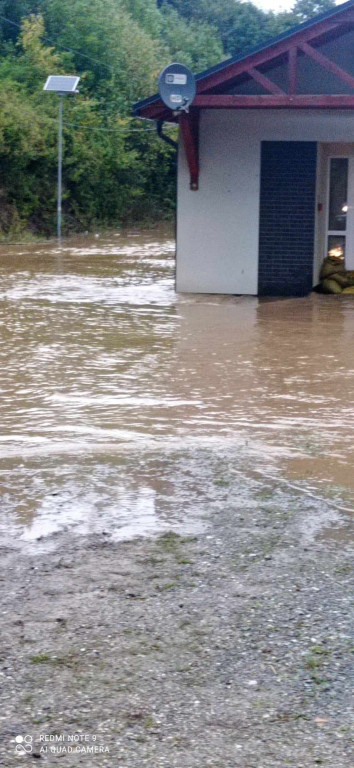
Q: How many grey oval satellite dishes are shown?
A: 1